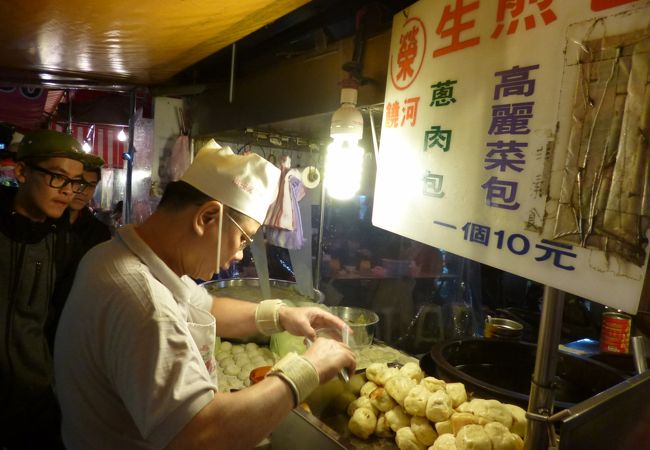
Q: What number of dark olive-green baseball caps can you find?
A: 1